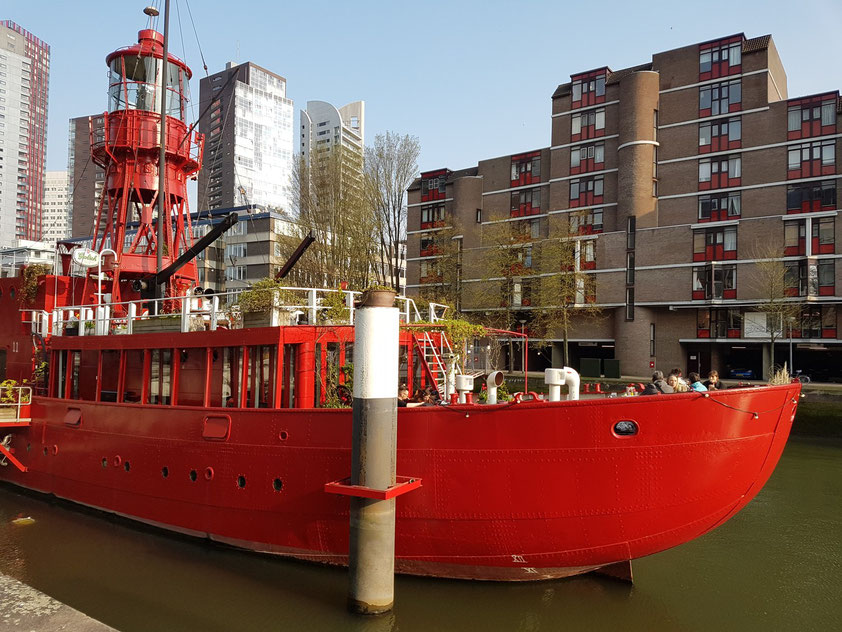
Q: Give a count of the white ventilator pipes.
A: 4